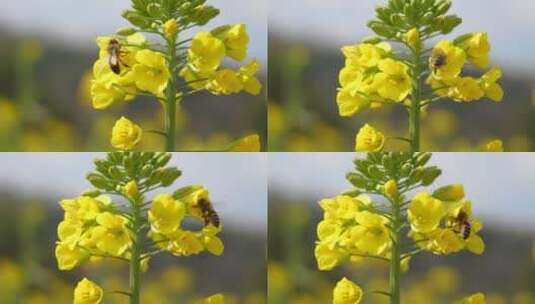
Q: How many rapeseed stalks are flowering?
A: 4